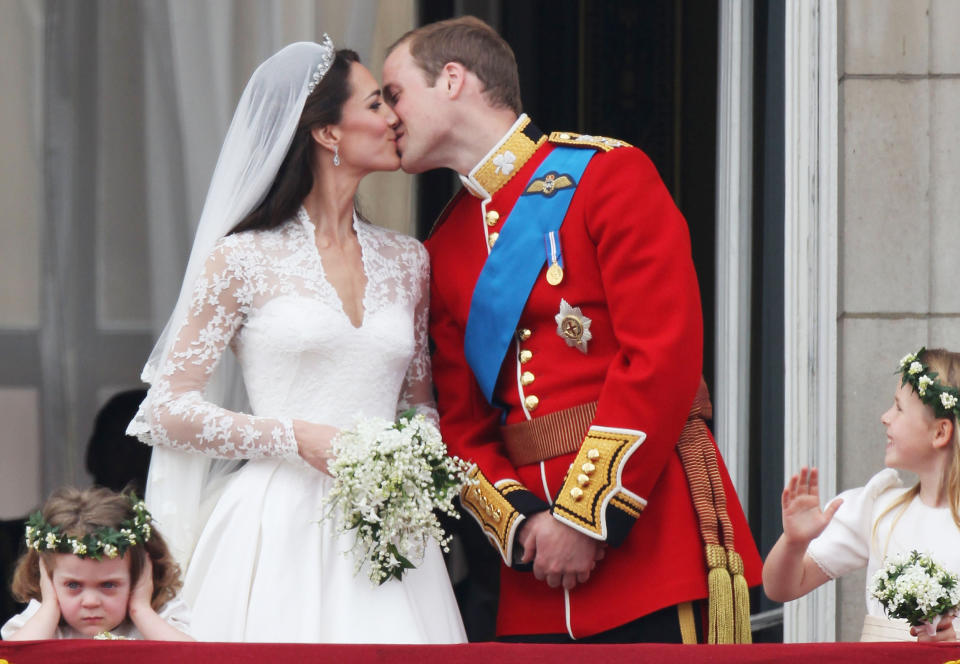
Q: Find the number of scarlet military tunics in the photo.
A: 1